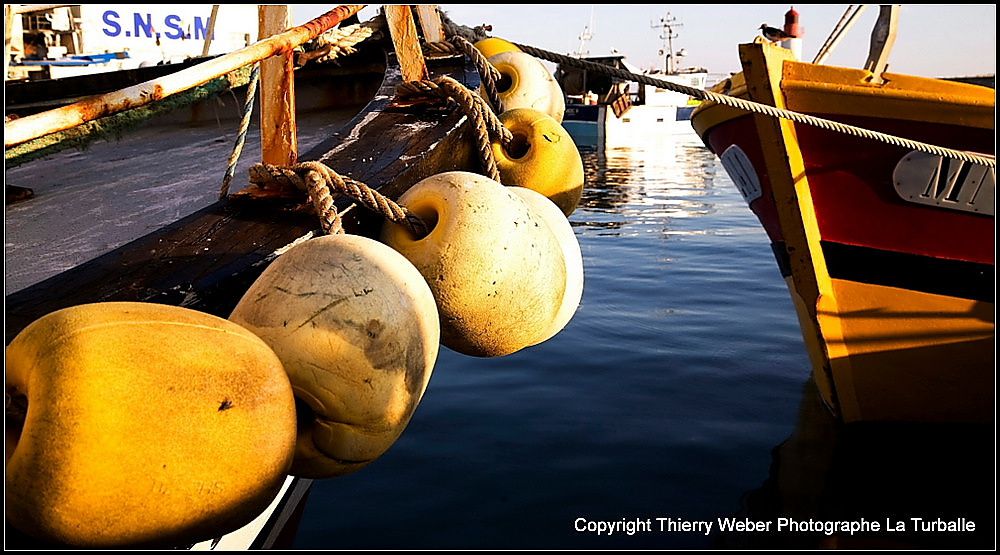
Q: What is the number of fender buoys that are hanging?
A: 7